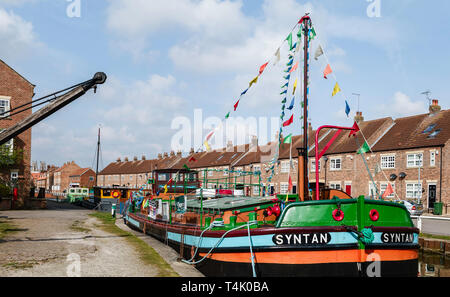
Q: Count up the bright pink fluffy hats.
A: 0